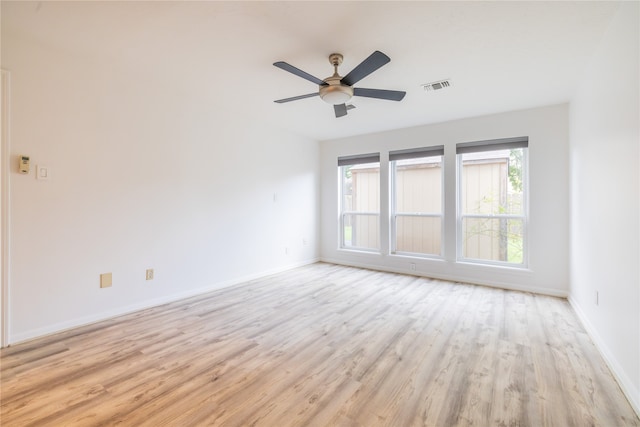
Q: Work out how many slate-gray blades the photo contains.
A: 5